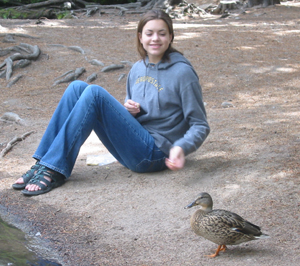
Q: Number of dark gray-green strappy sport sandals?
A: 2